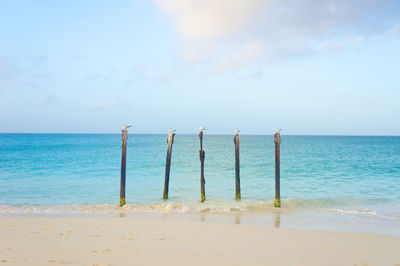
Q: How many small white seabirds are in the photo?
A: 5